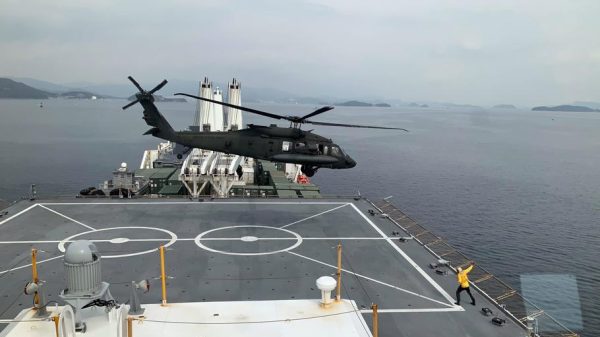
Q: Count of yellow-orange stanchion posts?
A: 6